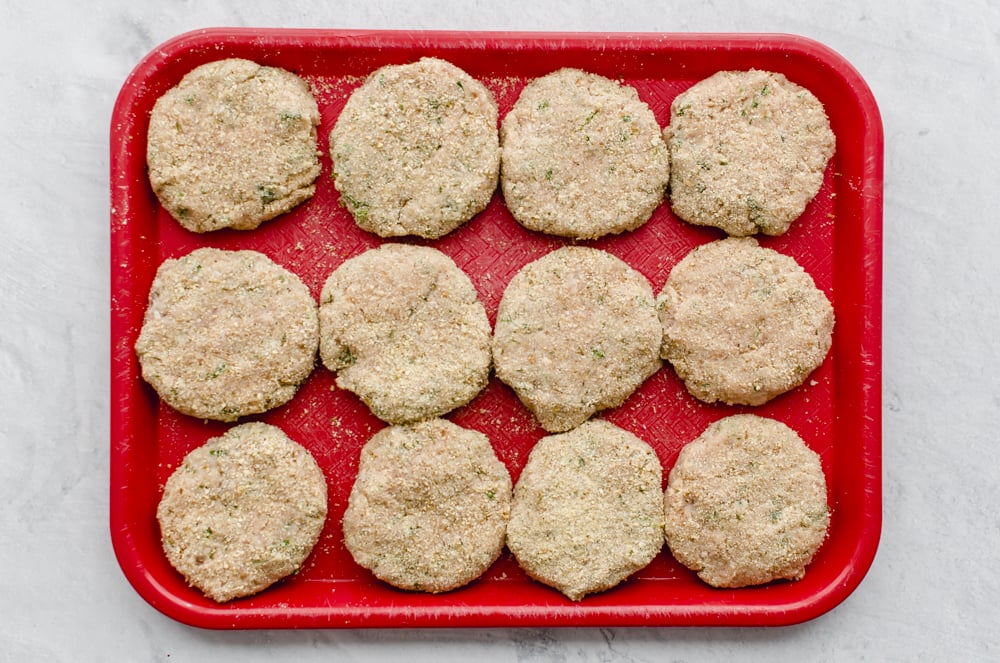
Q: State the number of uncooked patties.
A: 12